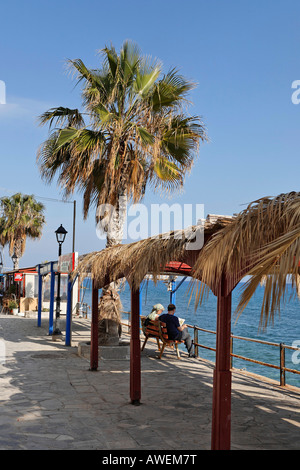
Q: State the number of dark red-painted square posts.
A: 3